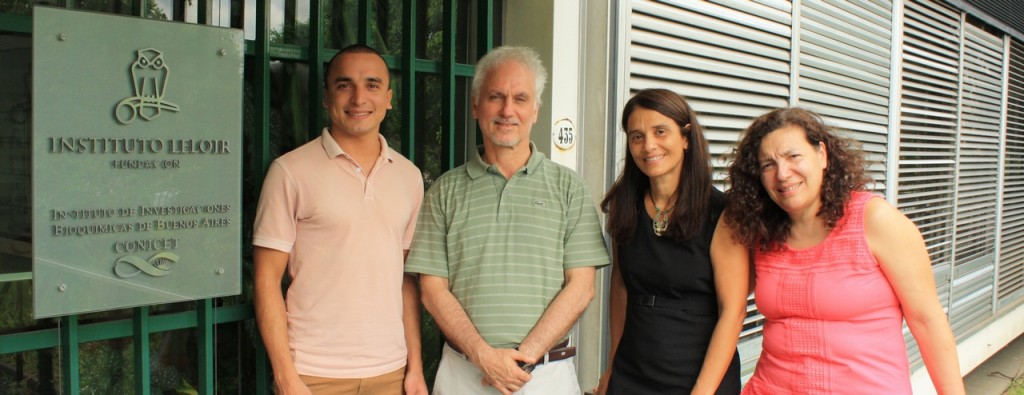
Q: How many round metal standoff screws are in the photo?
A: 4